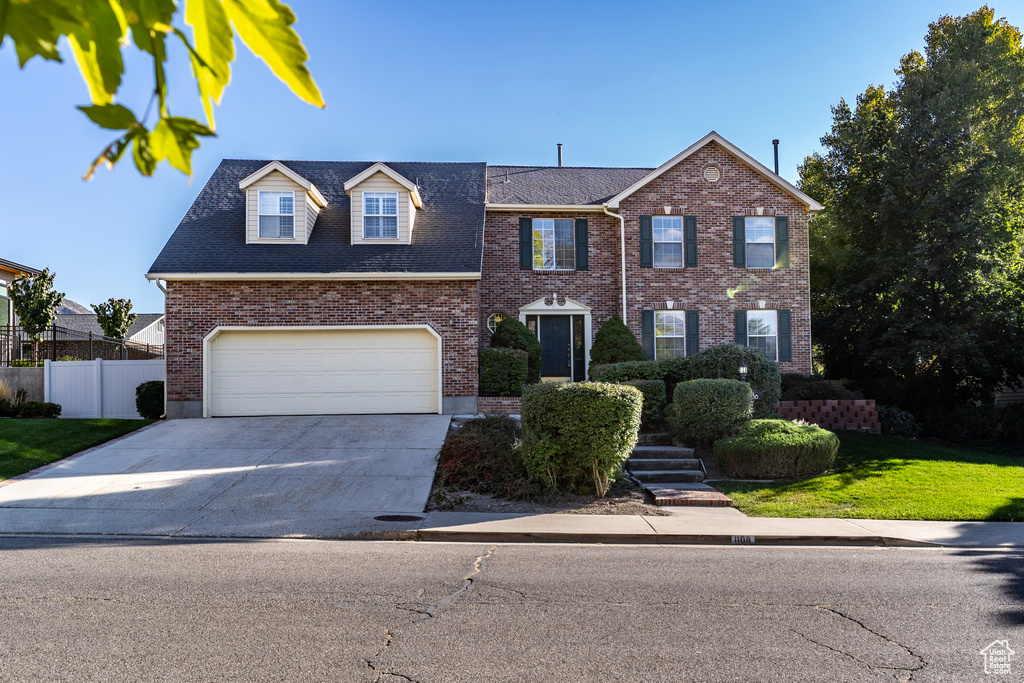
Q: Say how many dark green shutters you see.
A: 10